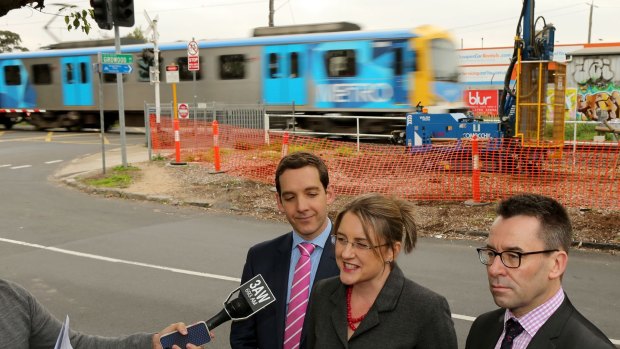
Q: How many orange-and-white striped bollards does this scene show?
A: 4